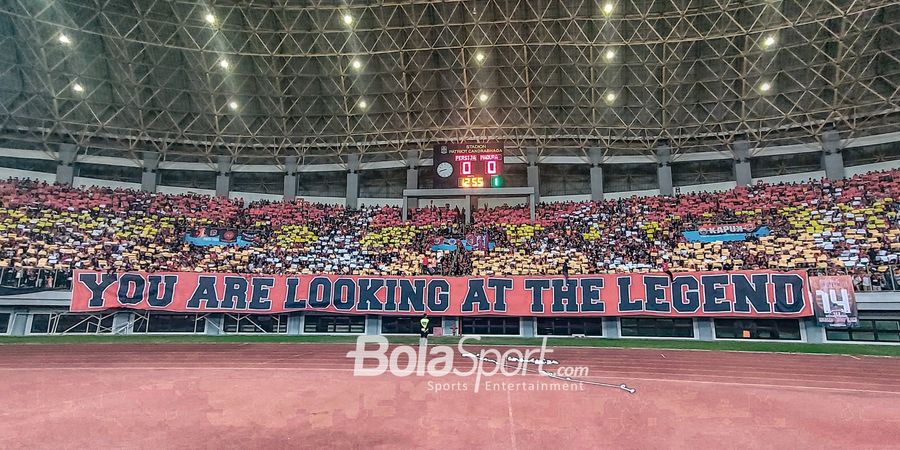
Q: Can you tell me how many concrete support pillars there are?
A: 11